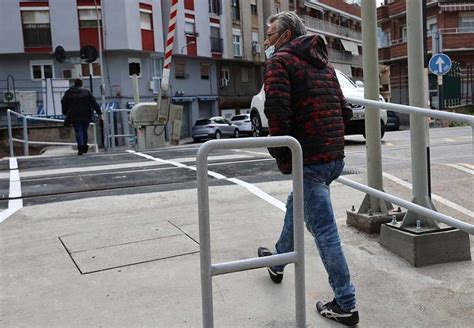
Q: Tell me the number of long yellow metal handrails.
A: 0